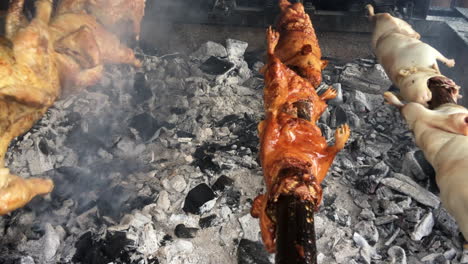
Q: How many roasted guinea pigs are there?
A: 2